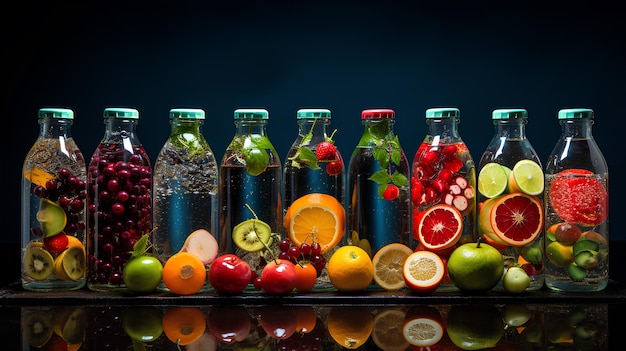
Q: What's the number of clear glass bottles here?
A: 9